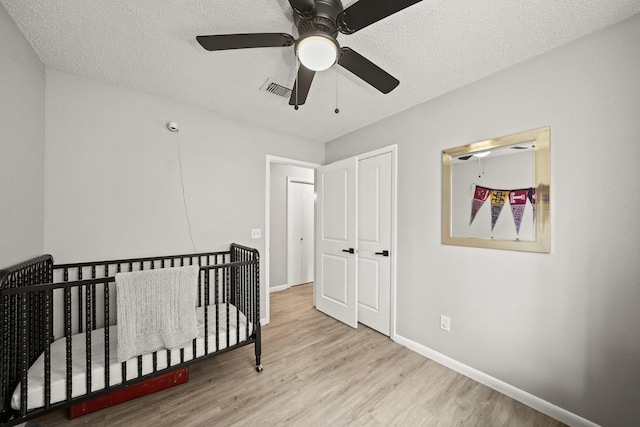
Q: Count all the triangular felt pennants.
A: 4